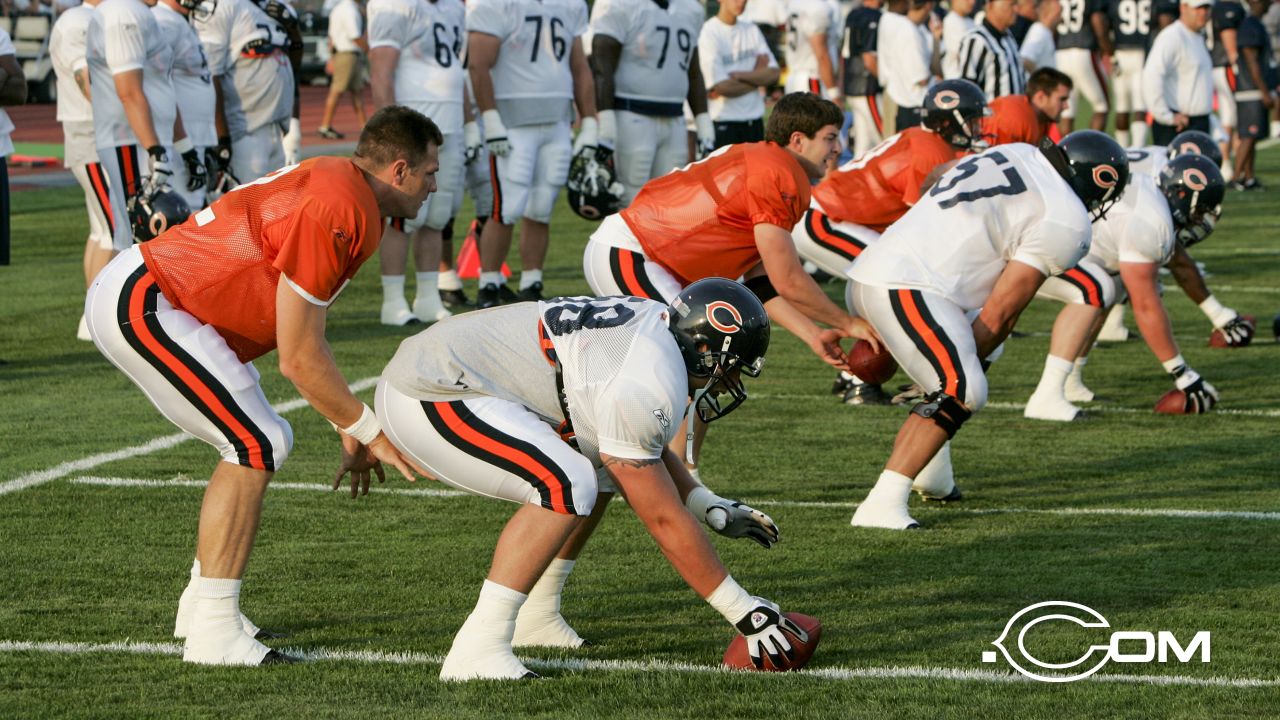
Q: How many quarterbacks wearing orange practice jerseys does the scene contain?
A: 4